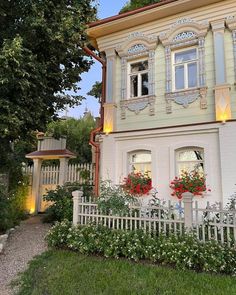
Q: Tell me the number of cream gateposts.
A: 2